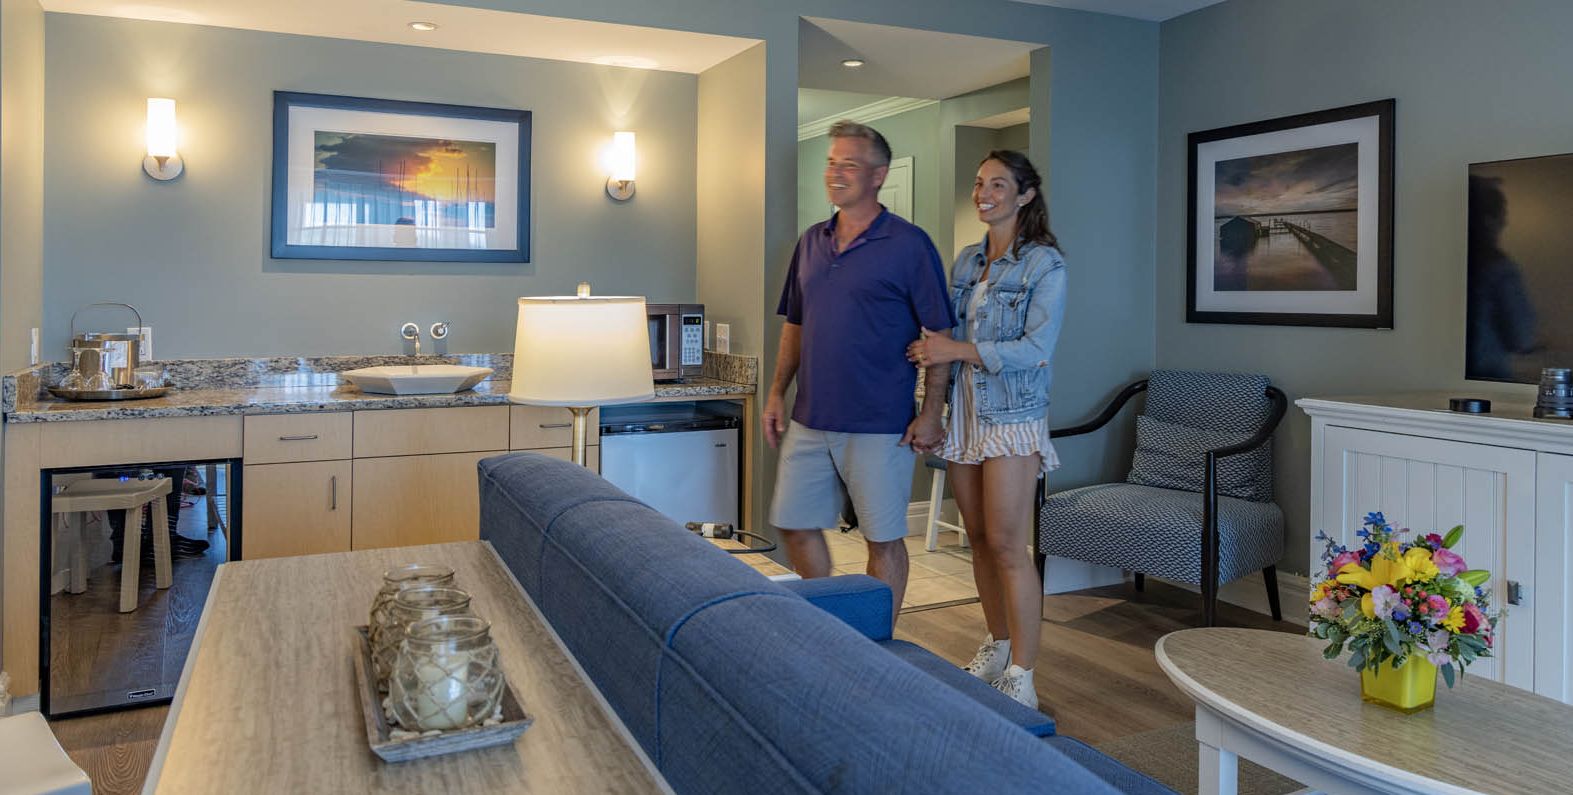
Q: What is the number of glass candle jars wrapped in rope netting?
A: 3